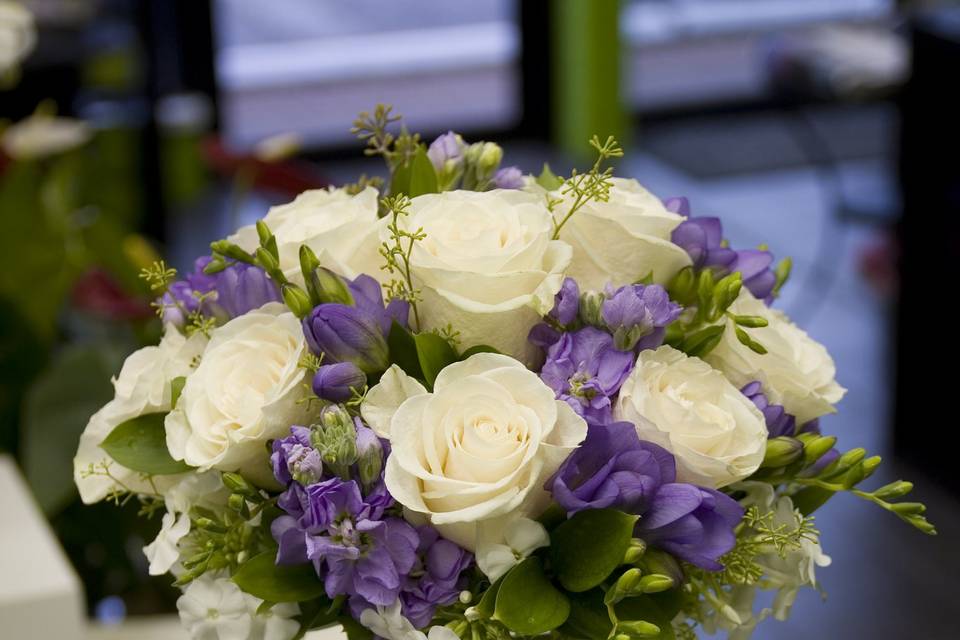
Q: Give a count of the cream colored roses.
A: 8